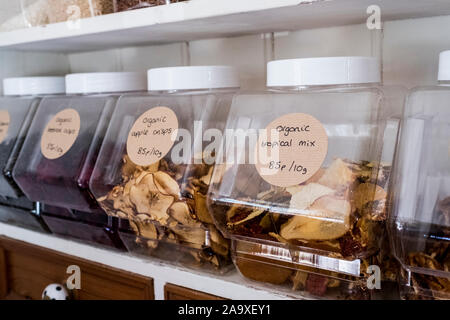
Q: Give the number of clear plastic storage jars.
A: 5